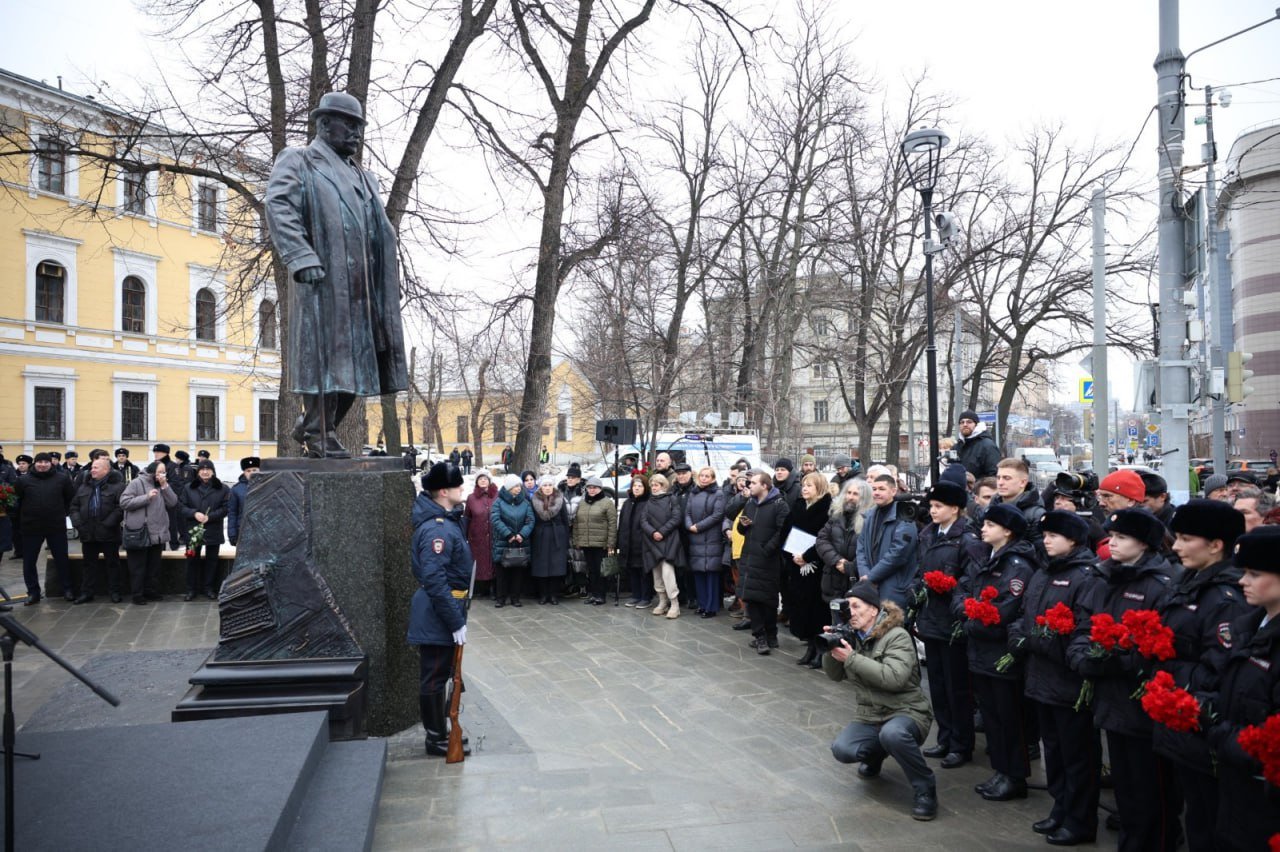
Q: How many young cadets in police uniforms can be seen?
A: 6